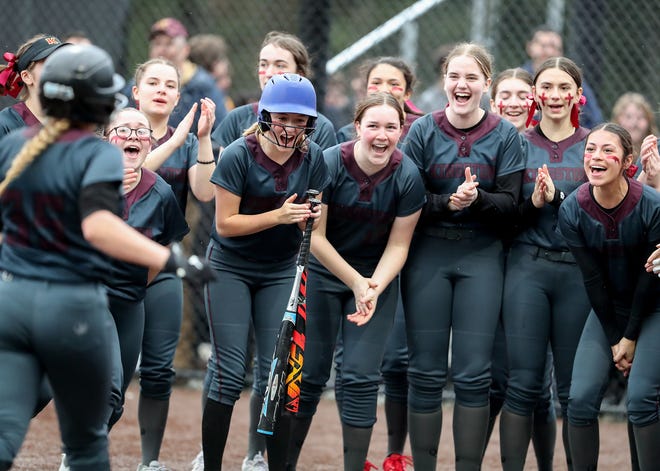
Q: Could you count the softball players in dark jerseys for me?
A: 12